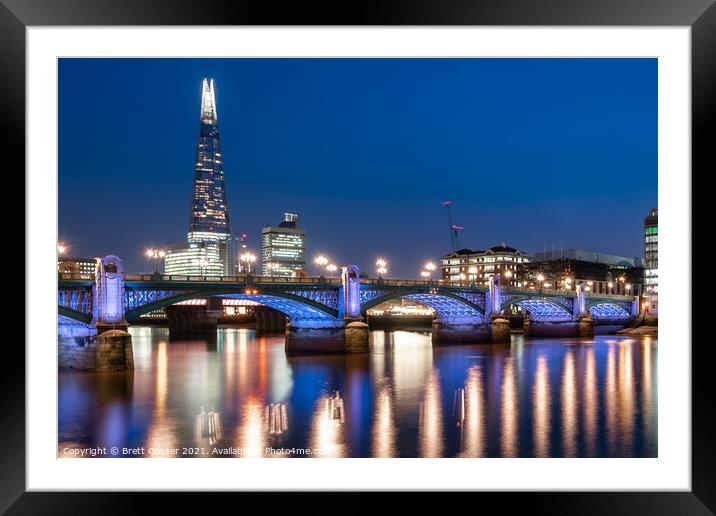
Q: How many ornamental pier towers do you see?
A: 4